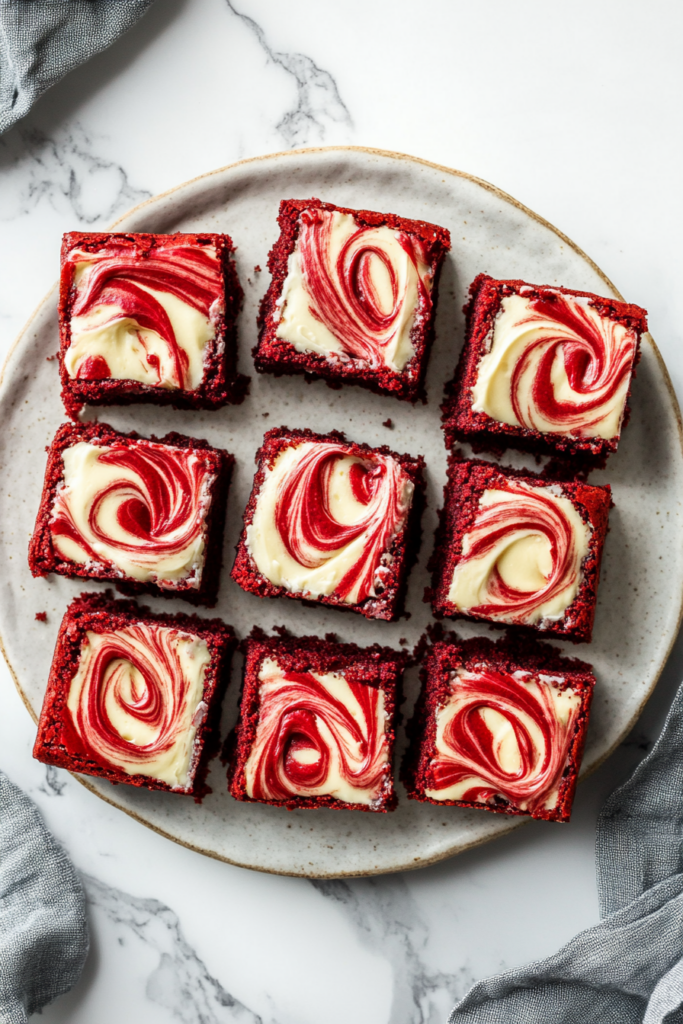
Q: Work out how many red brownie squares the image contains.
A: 9